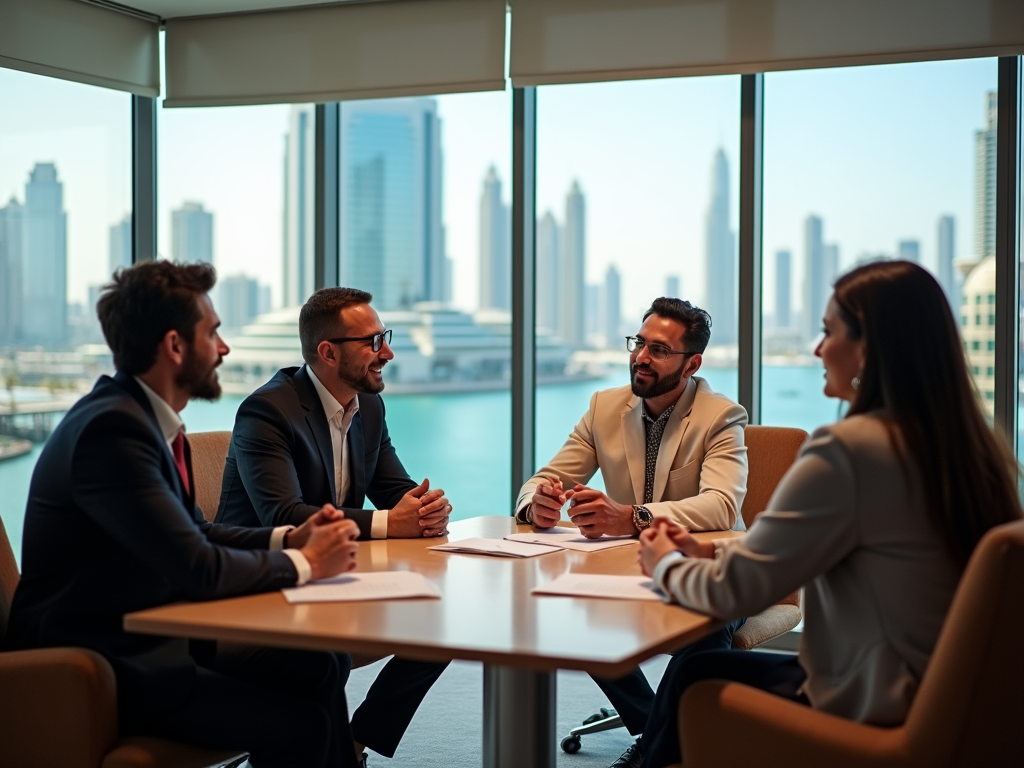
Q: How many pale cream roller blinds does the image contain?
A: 3